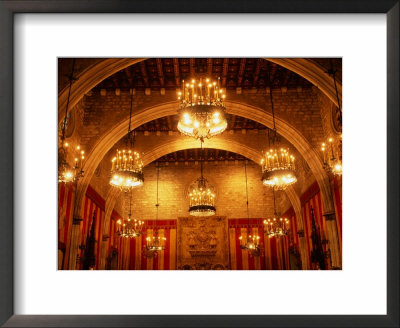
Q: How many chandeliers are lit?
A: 10